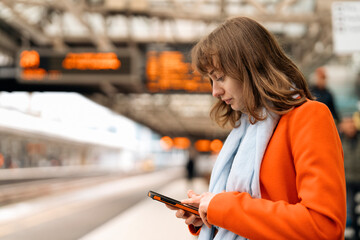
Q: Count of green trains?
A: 0